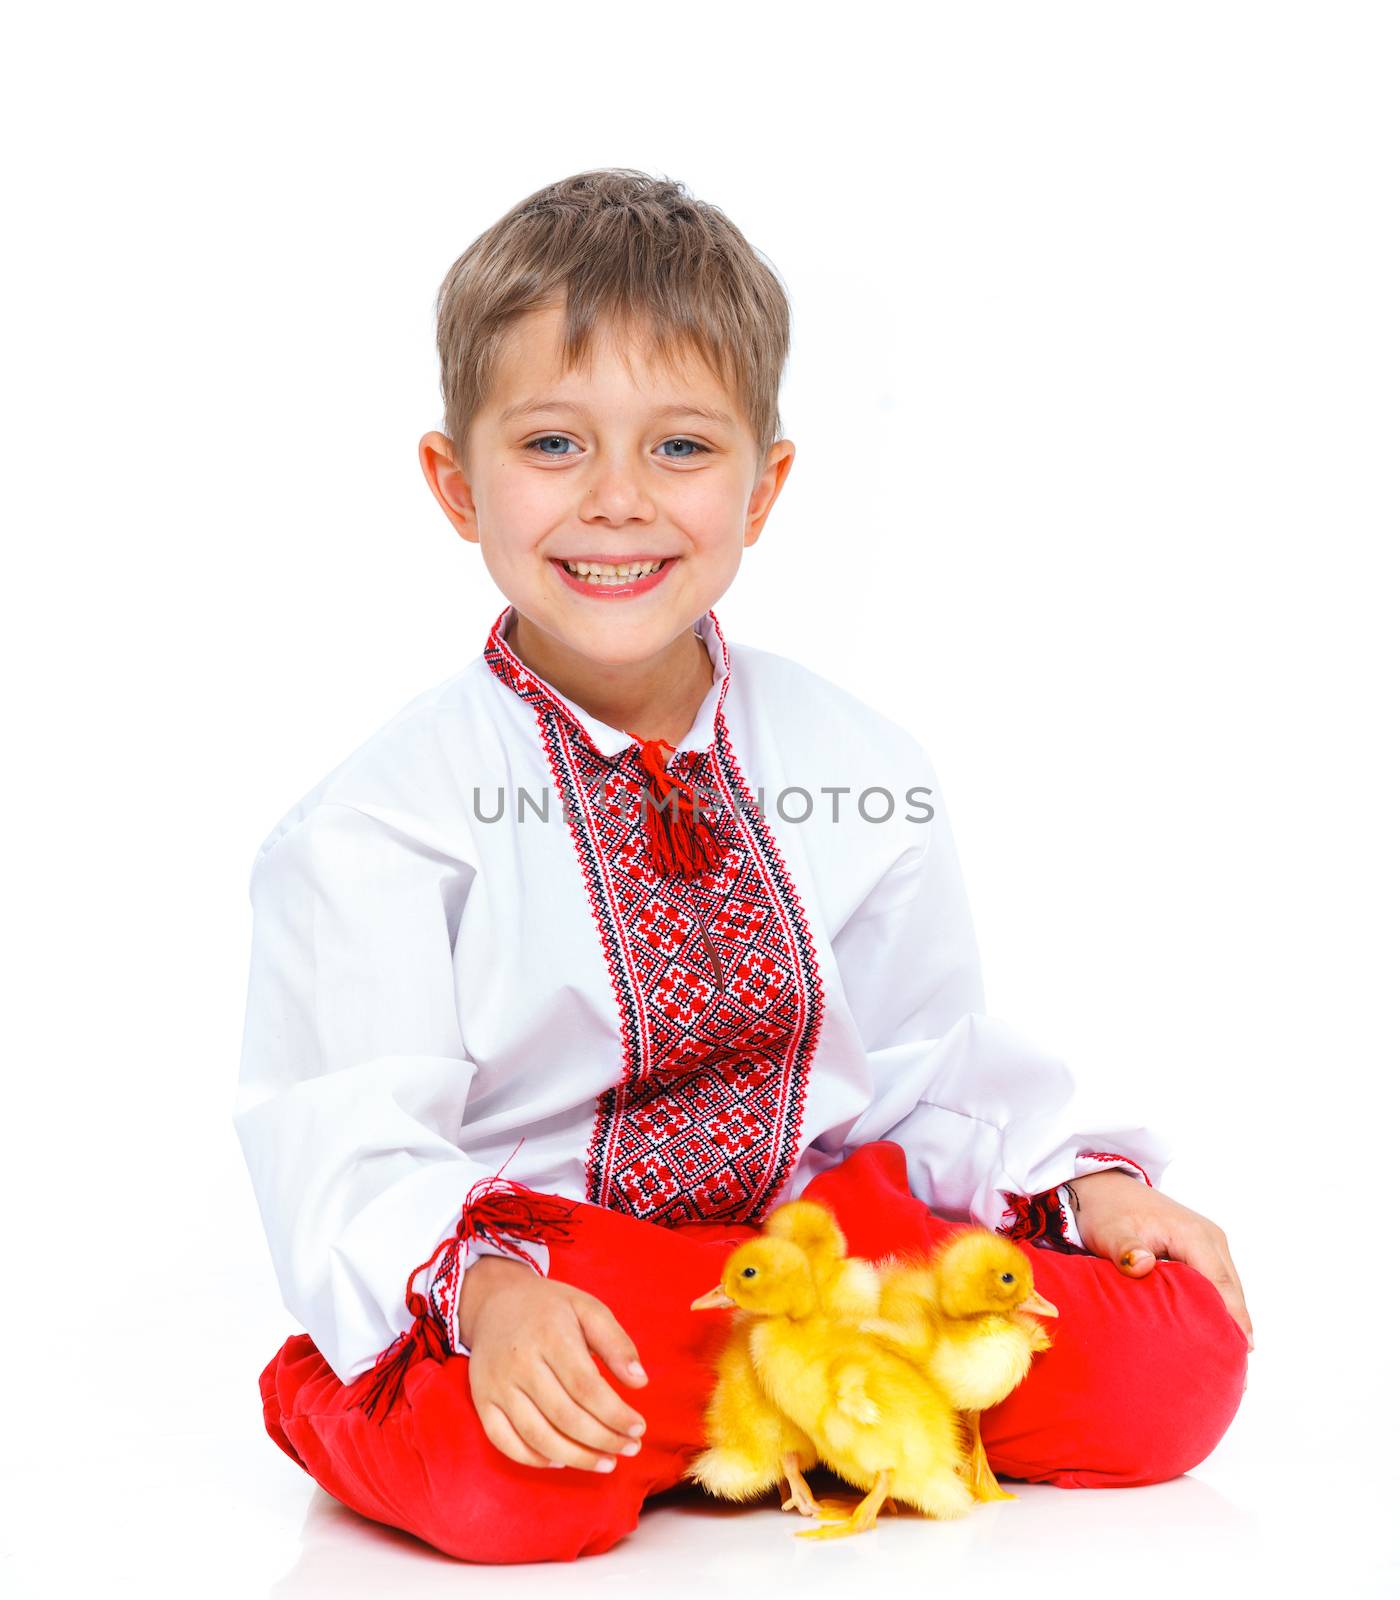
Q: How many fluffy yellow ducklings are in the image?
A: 3